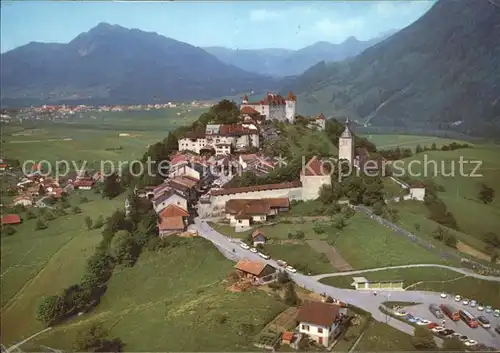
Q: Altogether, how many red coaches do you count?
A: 2